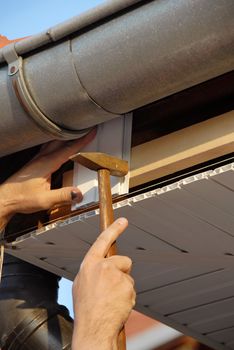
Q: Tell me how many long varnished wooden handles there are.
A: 1